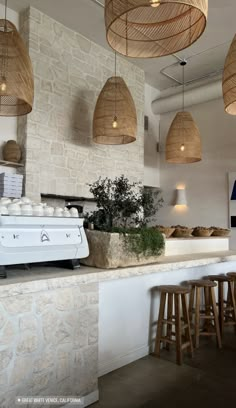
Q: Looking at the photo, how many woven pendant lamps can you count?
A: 5